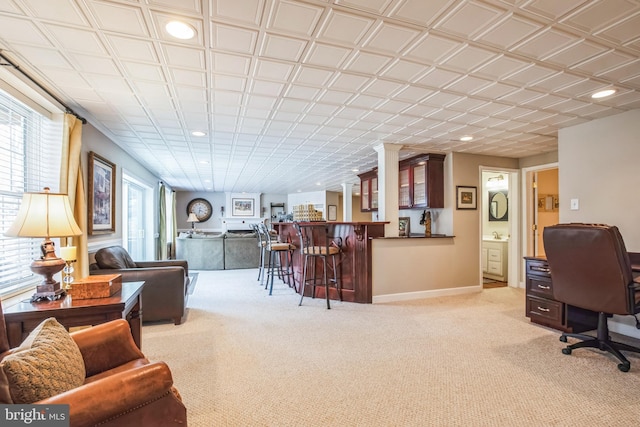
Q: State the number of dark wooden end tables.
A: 1